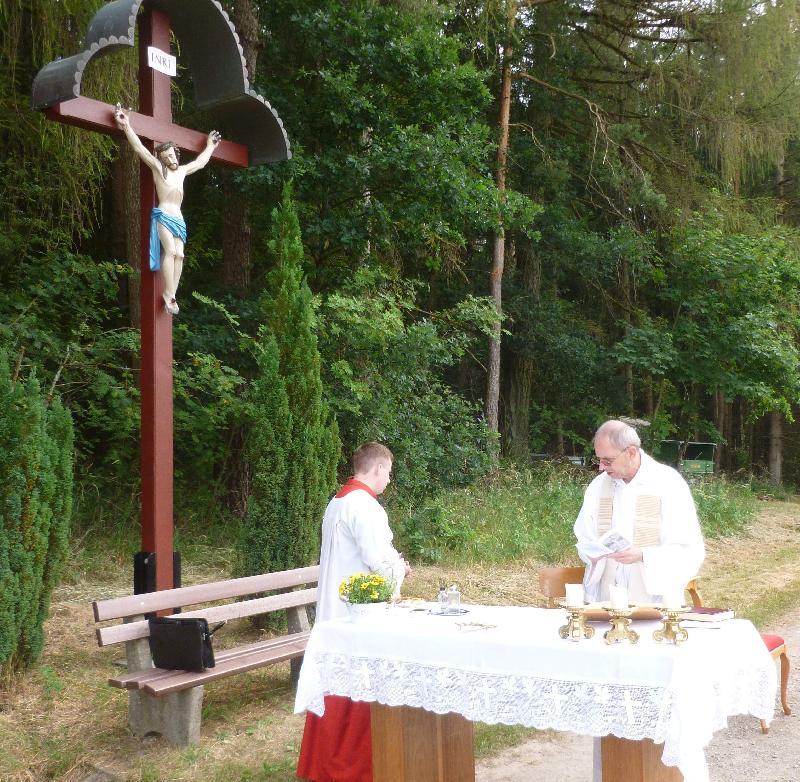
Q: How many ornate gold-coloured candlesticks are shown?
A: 3